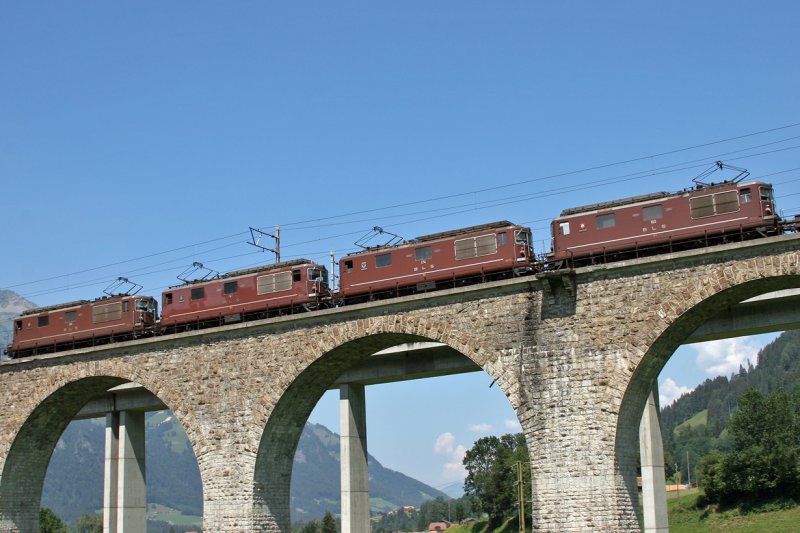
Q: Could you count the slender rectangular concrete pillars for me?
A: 4